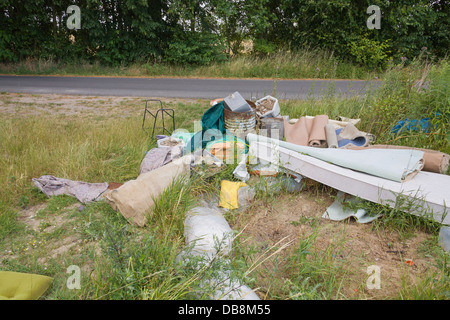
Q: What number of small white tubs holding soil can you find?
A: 2